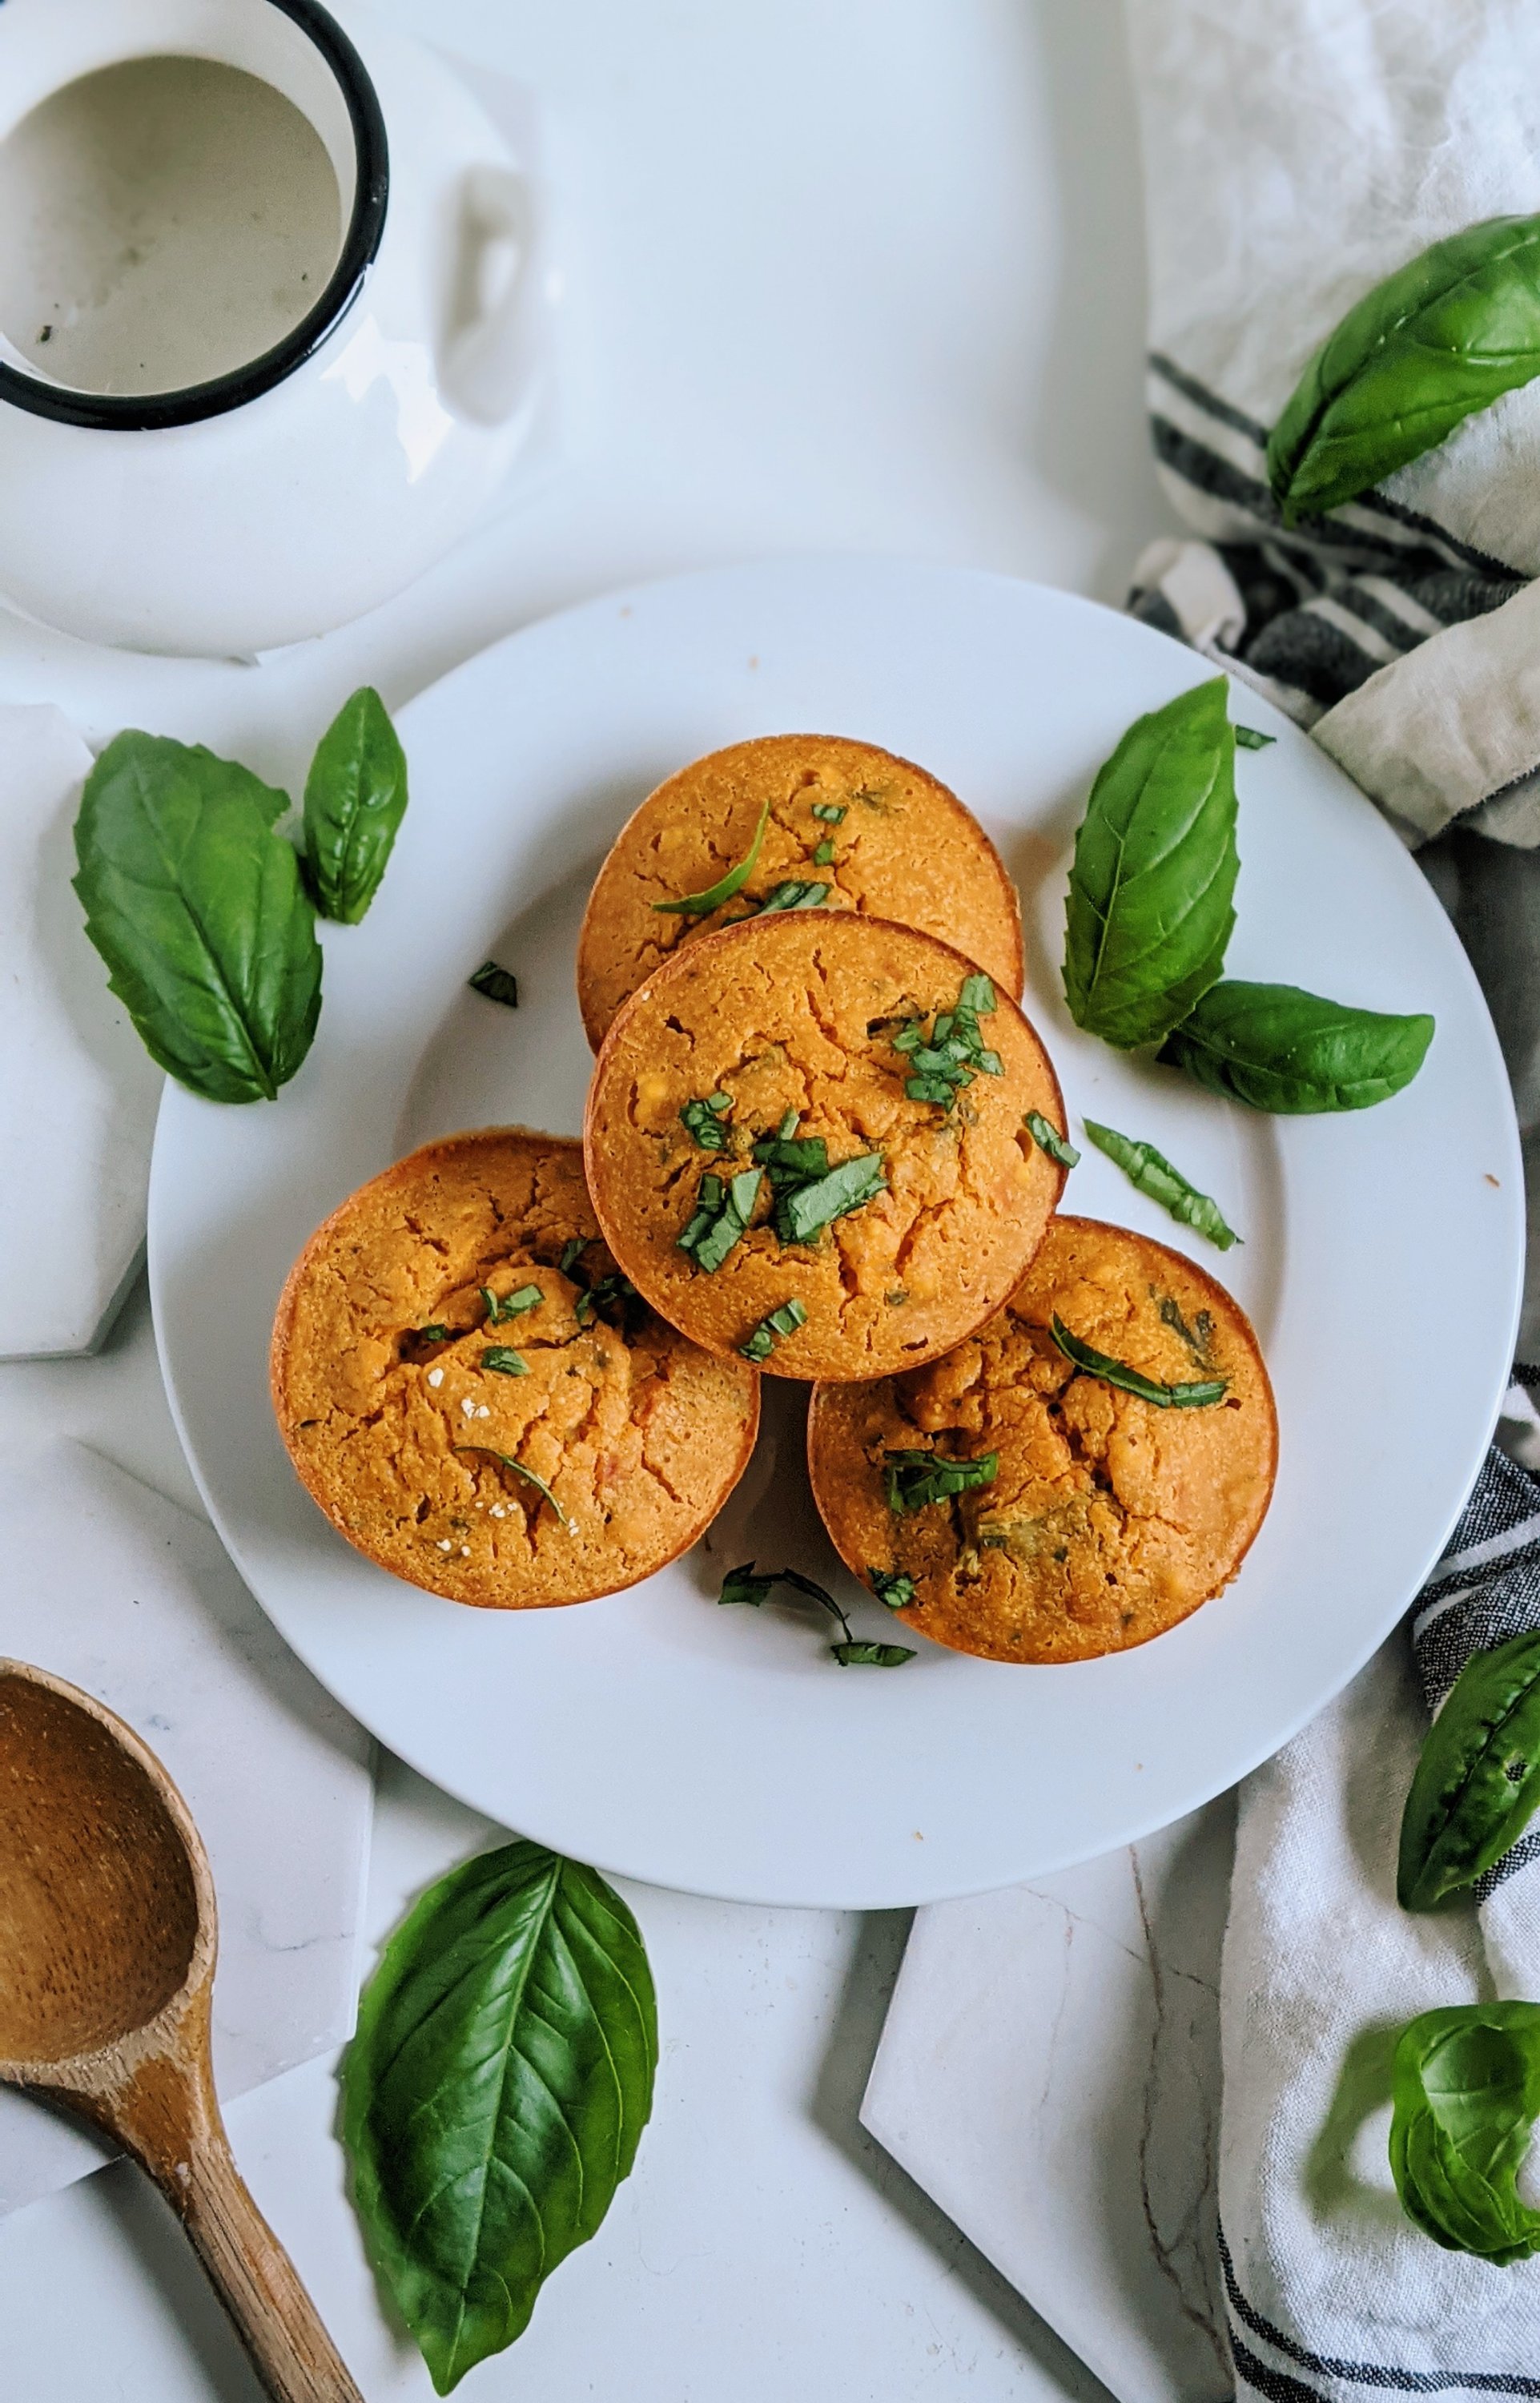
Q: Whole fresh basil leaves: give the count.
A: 8